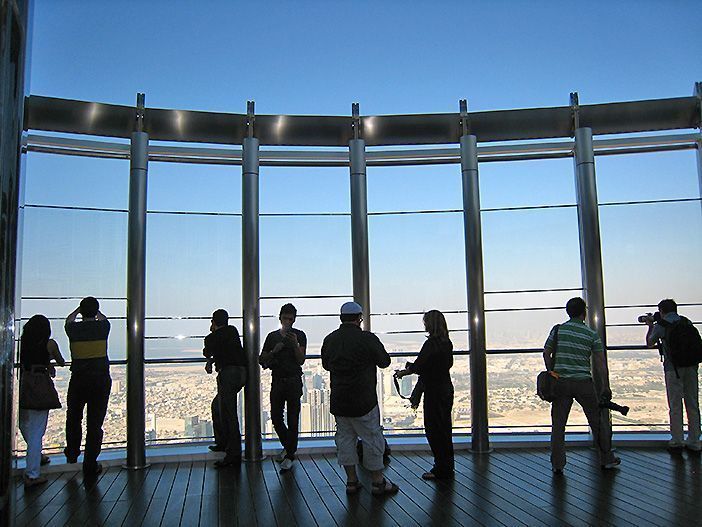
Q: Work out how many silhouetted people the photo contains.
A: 8